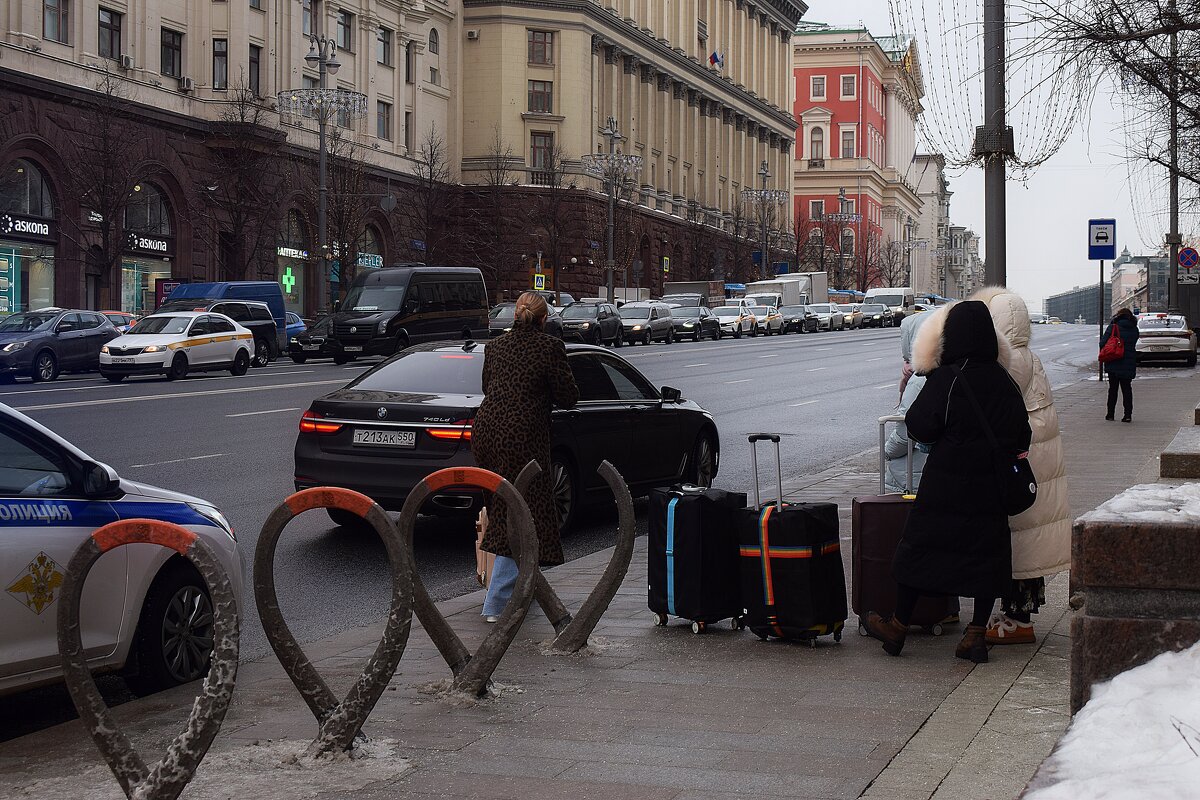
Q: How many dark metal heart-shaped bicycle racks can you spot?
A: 4